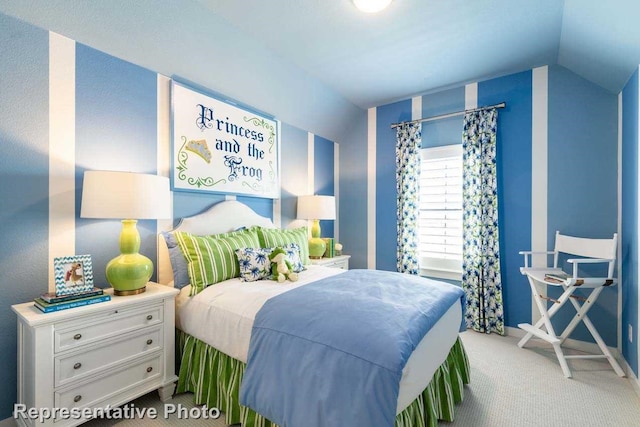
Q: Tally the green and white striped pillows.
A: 2